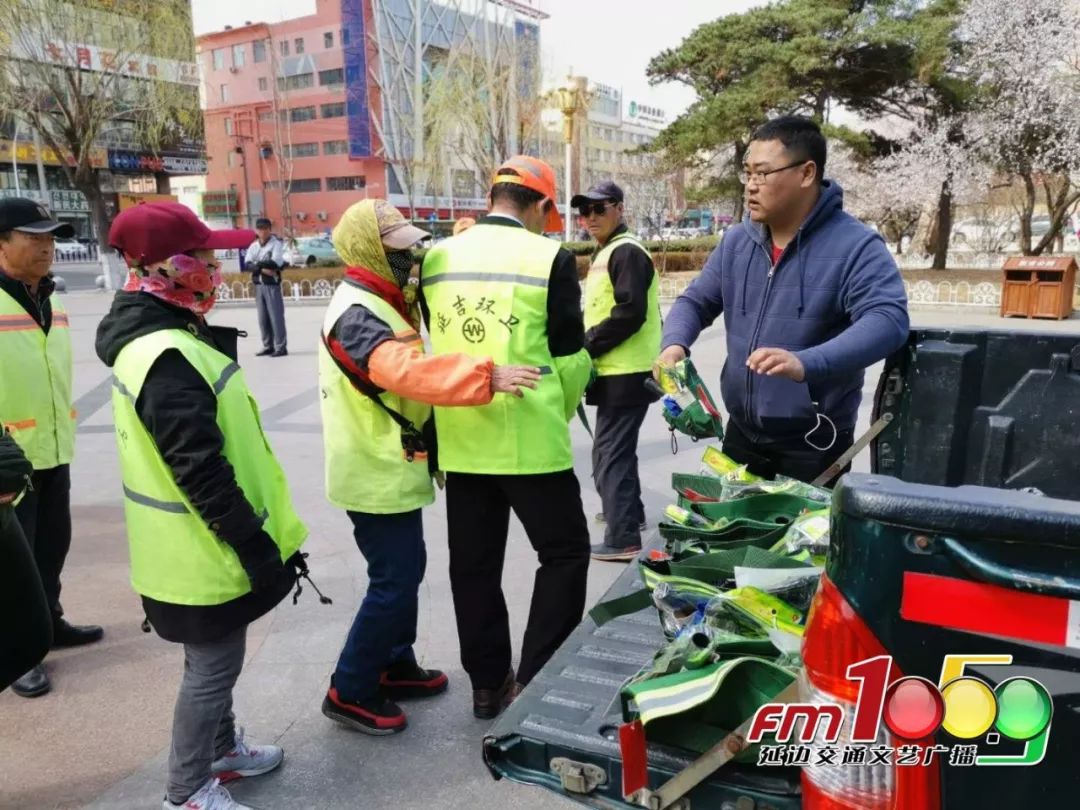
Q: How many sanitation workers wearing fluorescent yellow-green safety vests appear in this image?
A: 5